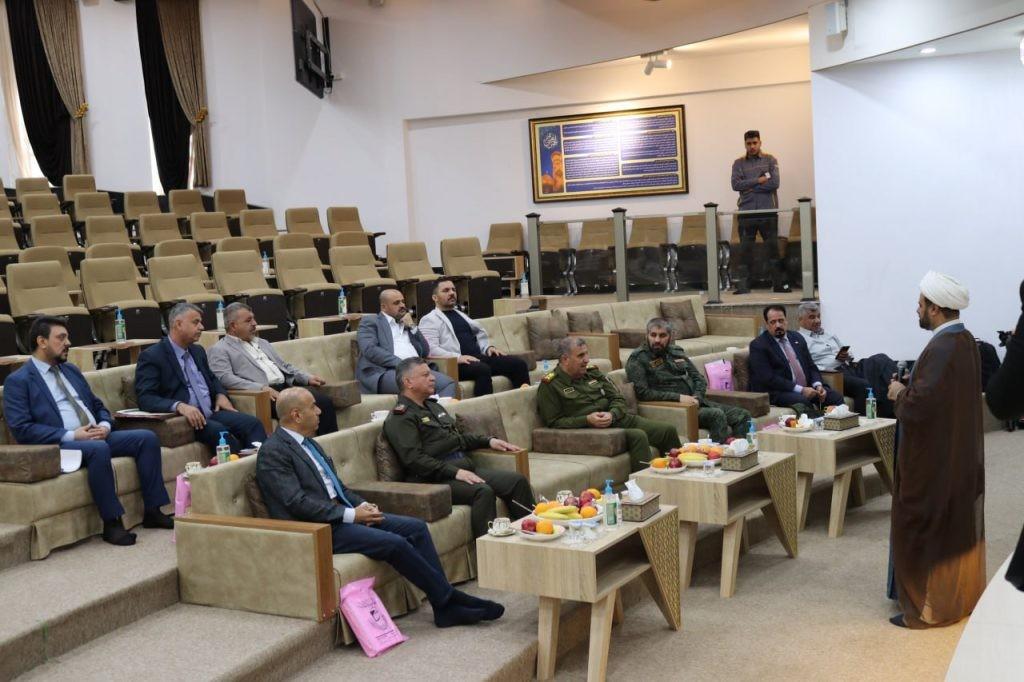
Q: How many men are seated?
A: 11